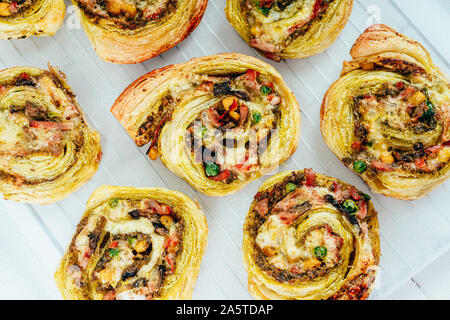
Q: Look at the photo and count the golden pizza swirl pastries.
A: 8